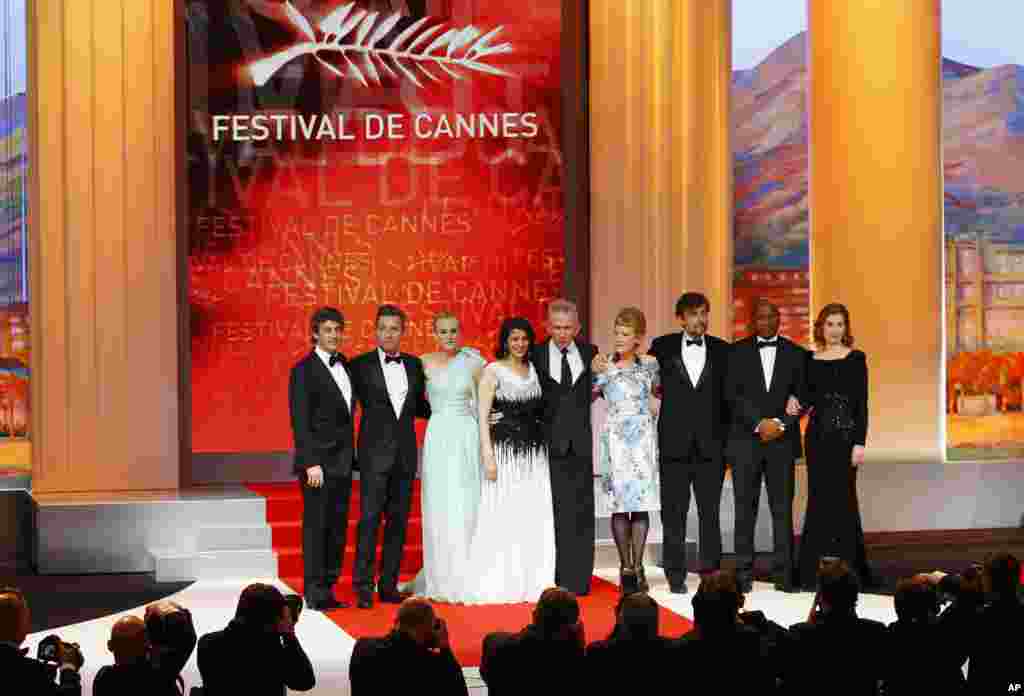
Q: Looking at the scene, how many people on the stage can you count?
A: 9